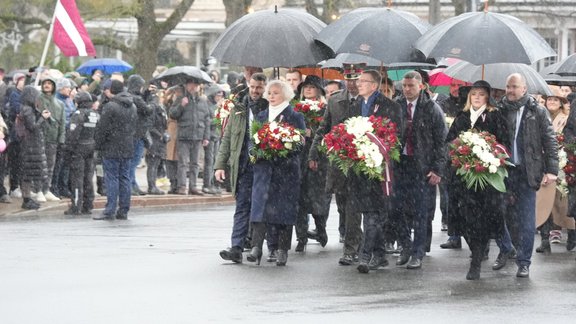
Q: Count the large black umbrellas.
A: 3